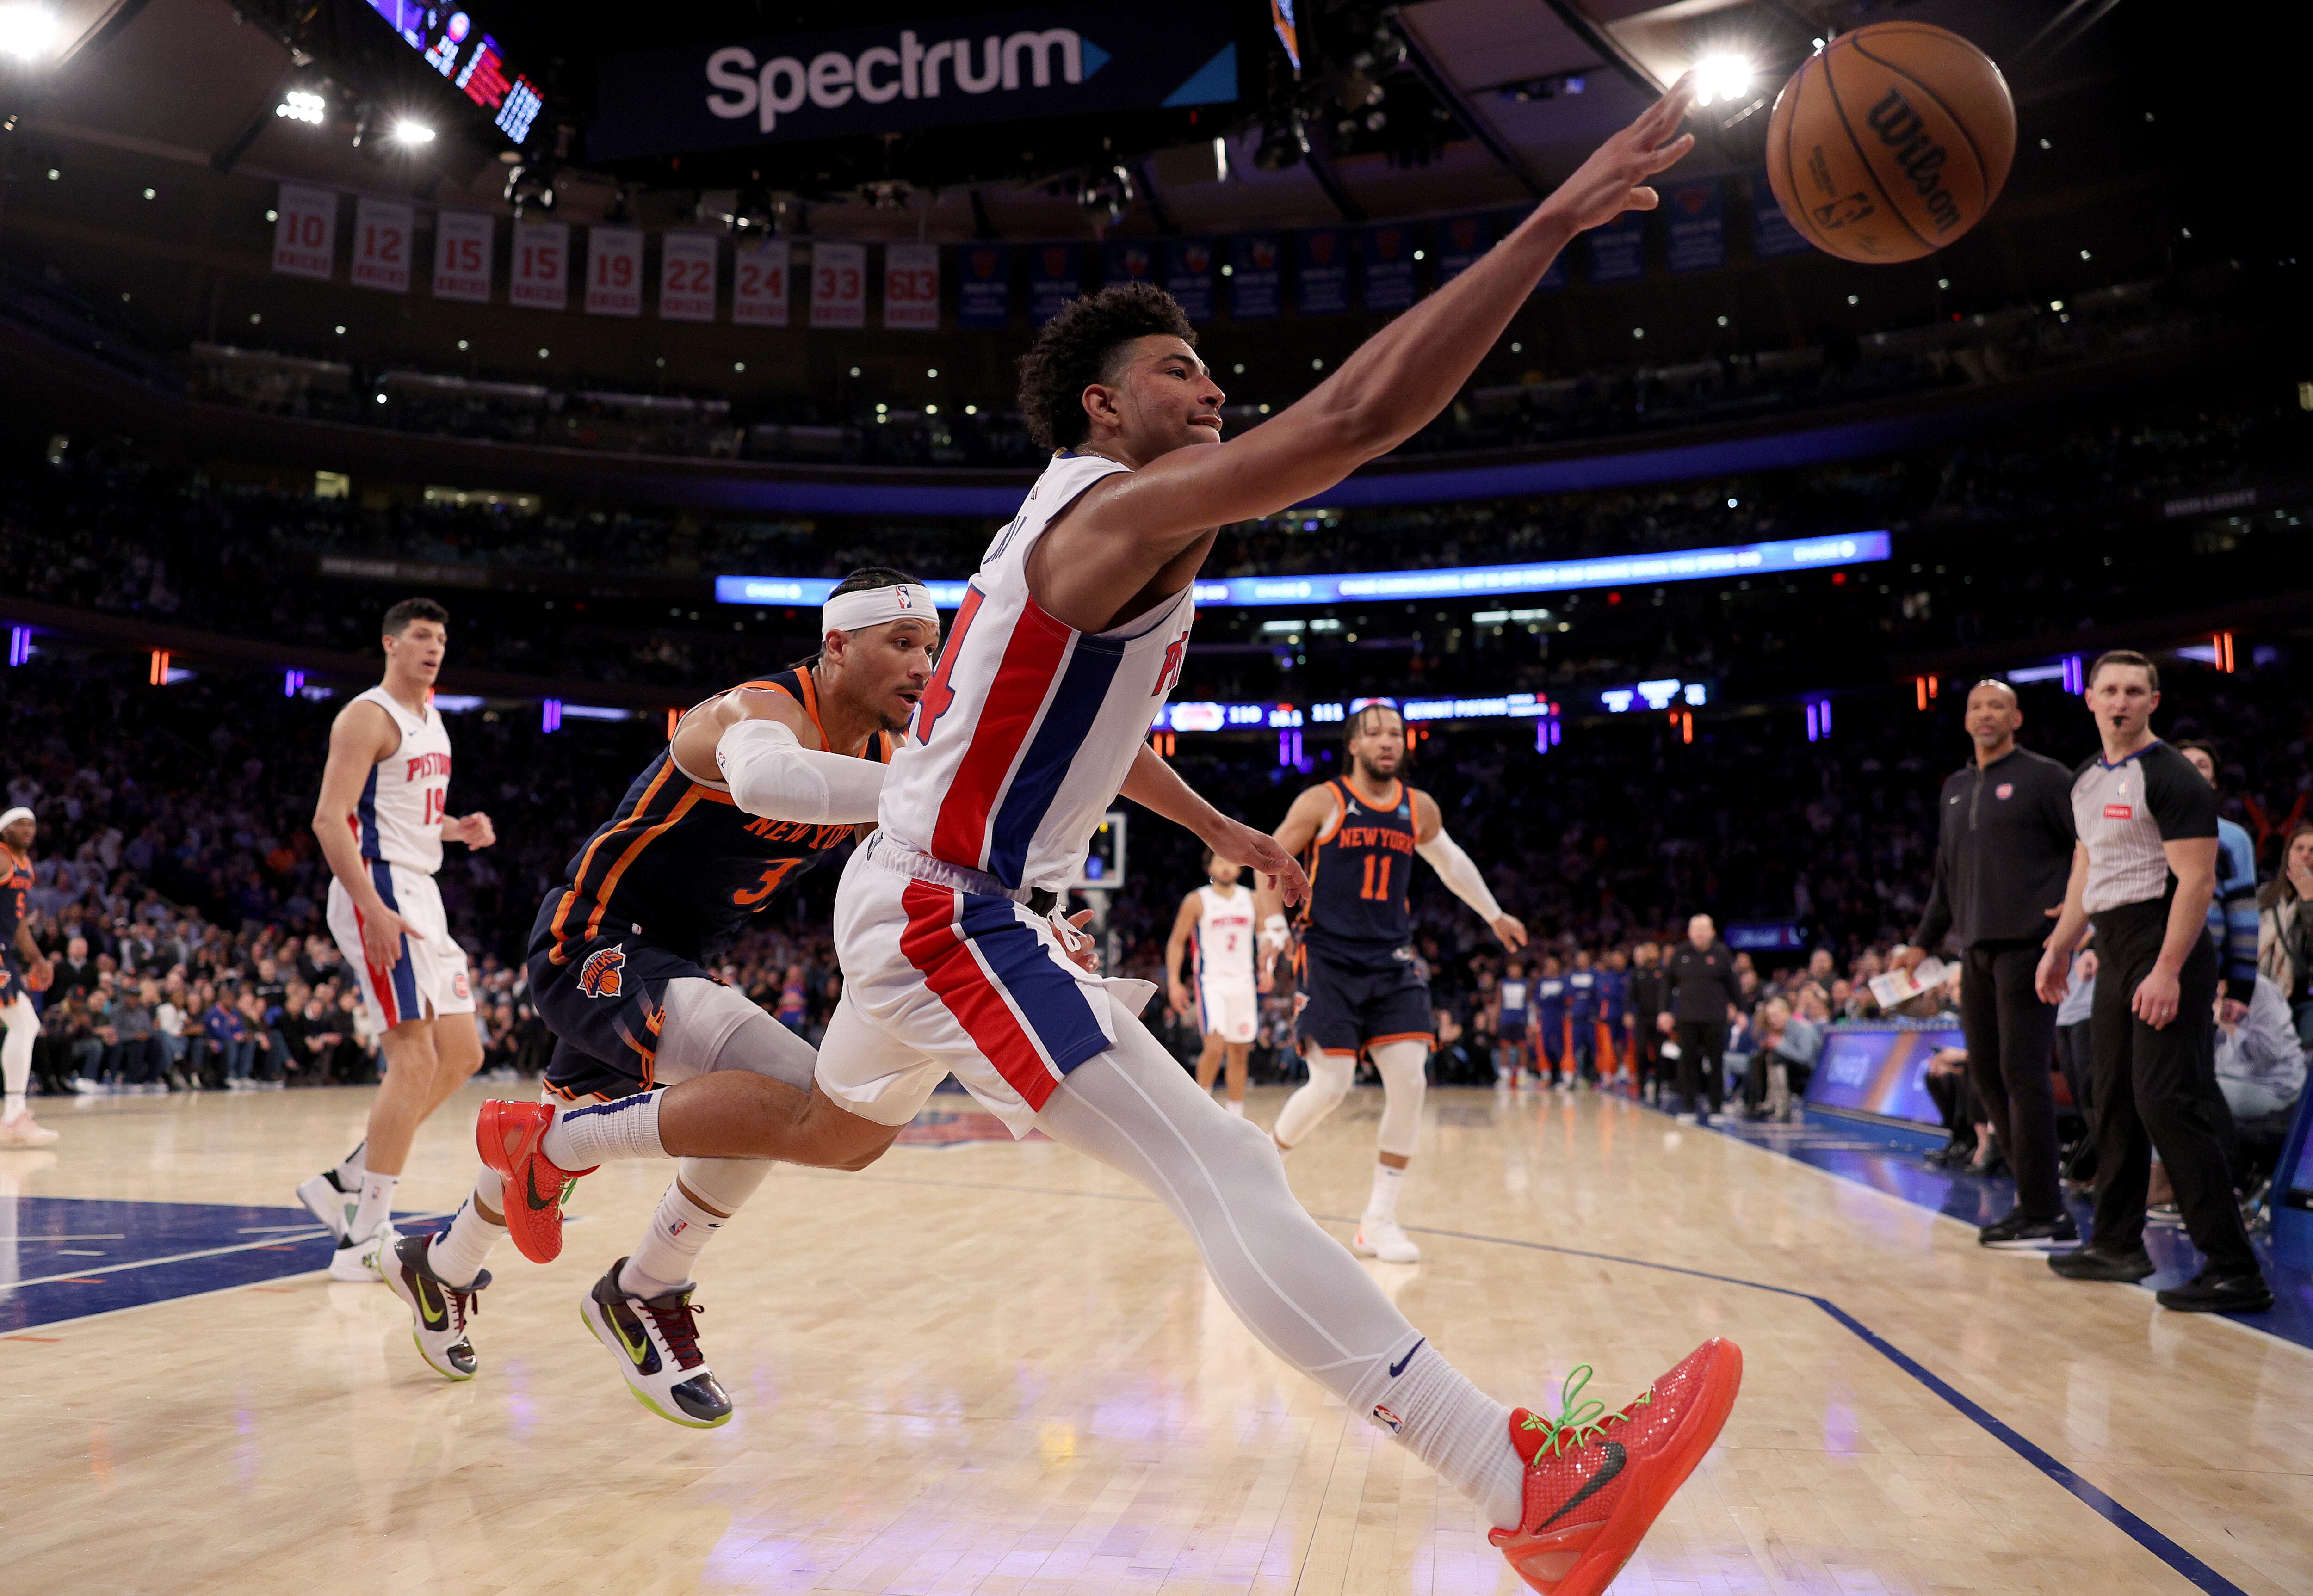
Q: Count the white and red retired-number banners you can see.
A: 9